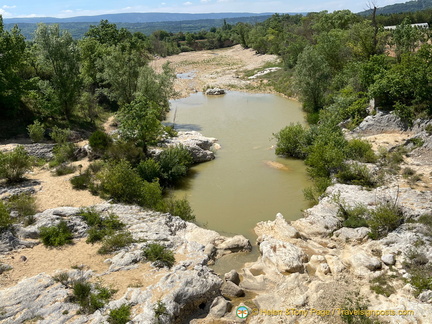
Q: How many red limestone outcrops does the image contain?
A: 0